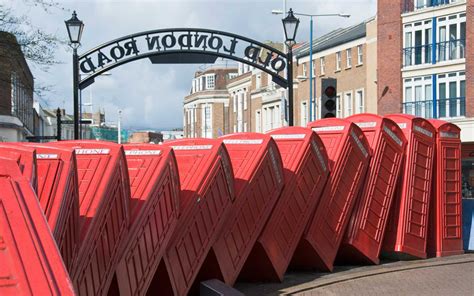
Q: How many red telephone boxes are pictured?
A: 12